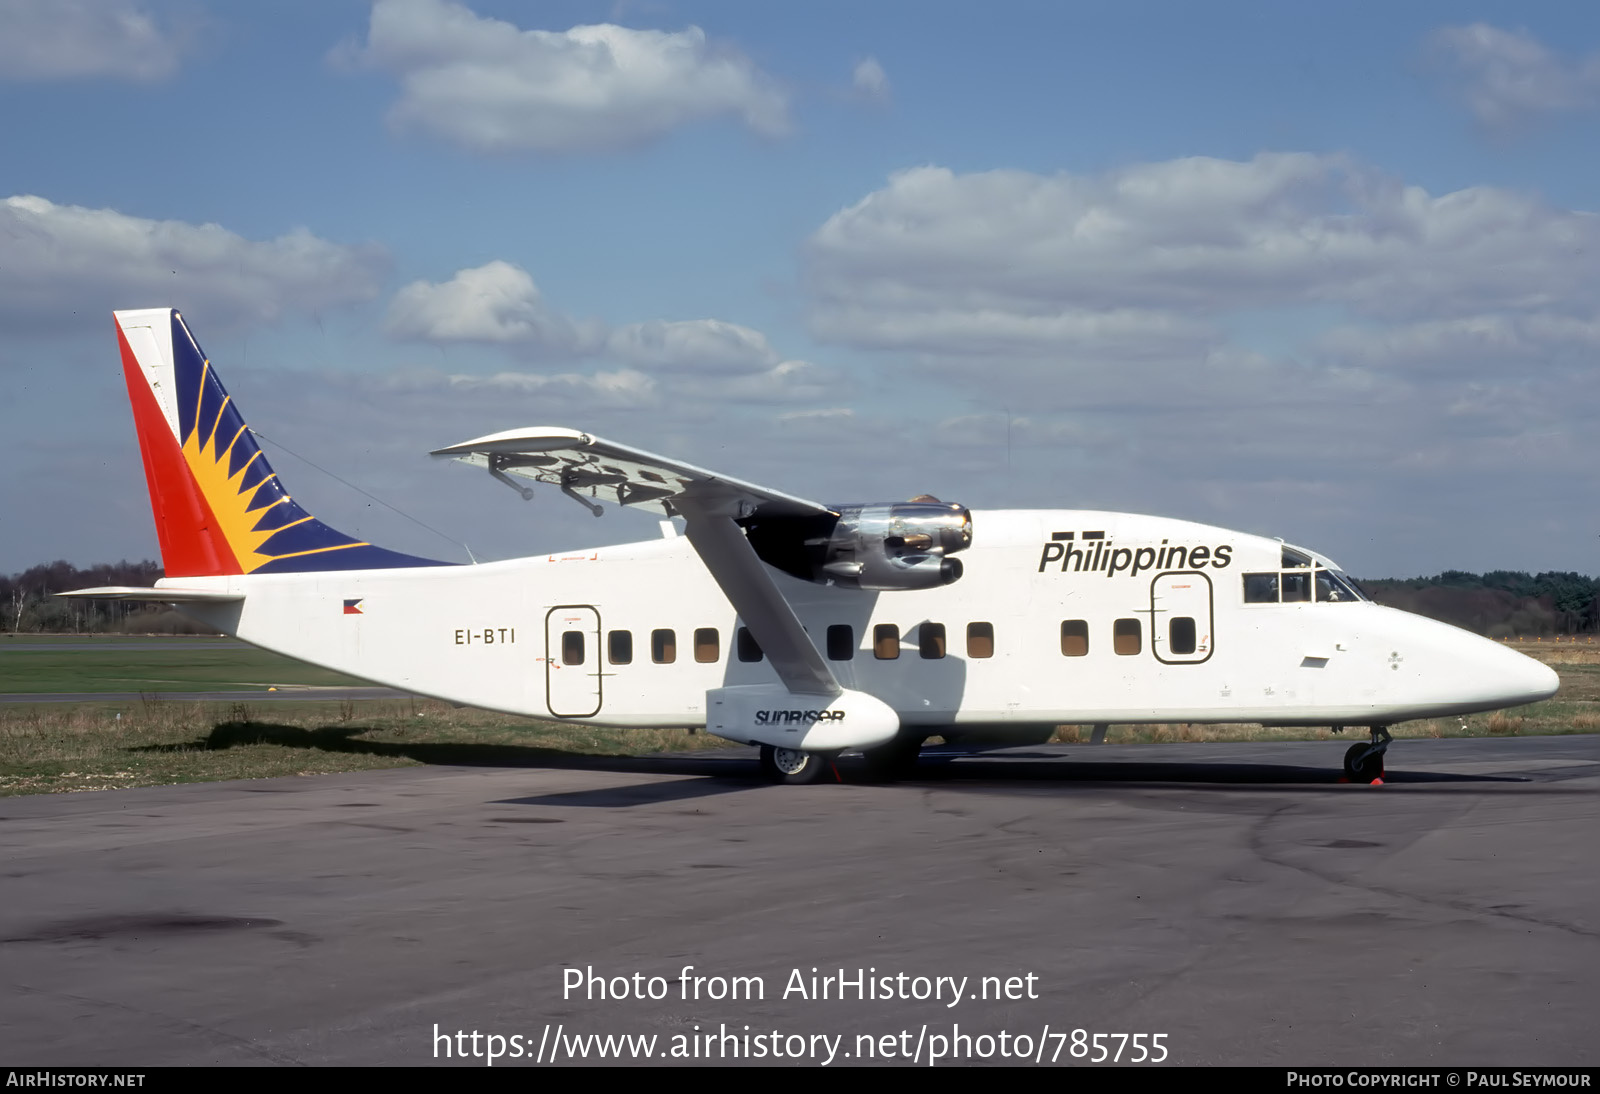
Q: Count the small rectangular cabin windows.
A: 12